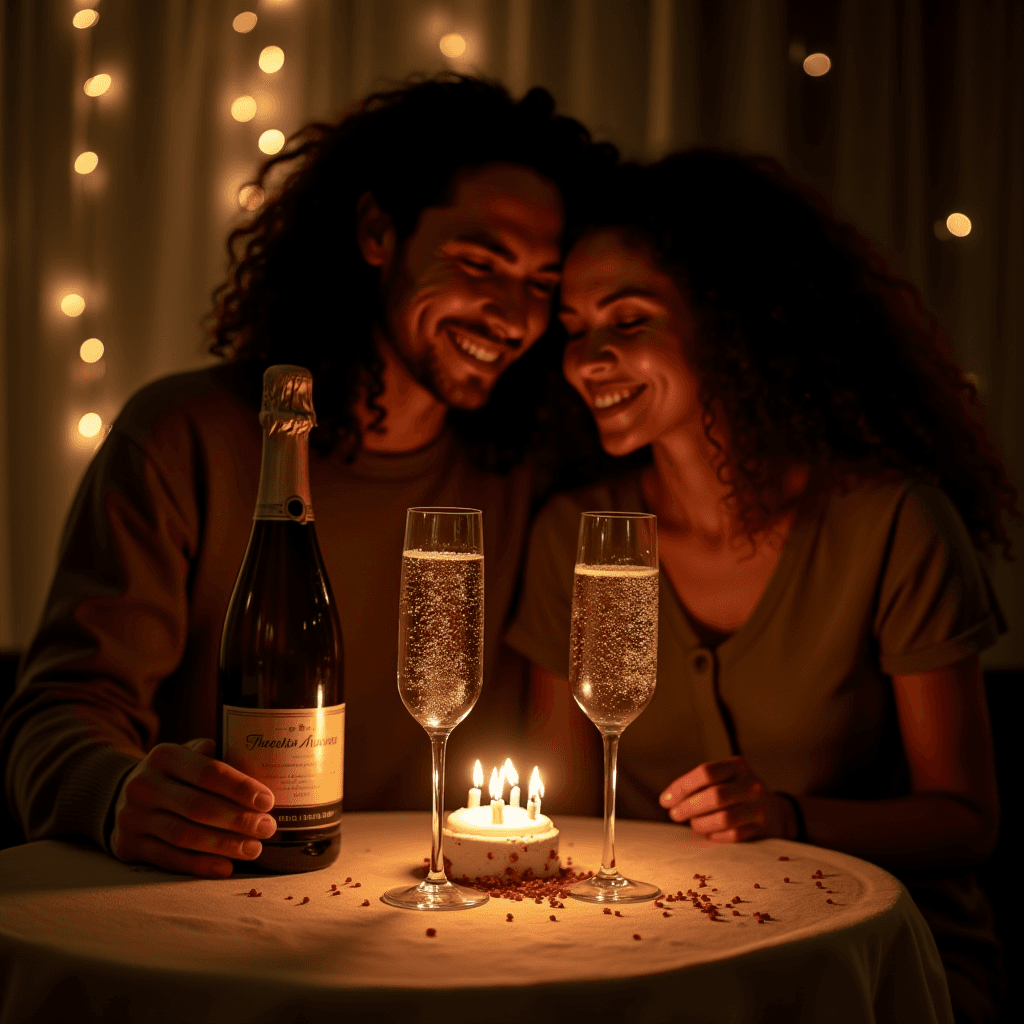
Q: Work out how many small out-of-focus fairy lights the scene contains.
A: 14